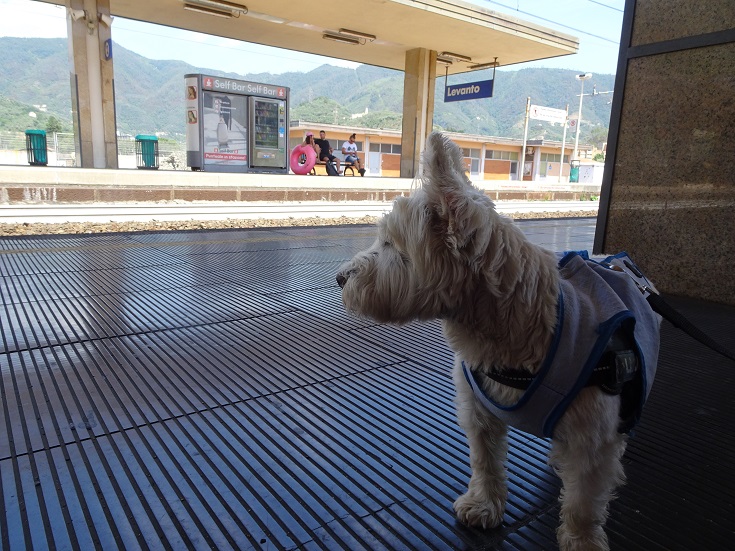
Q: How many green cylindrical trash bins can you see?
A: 2